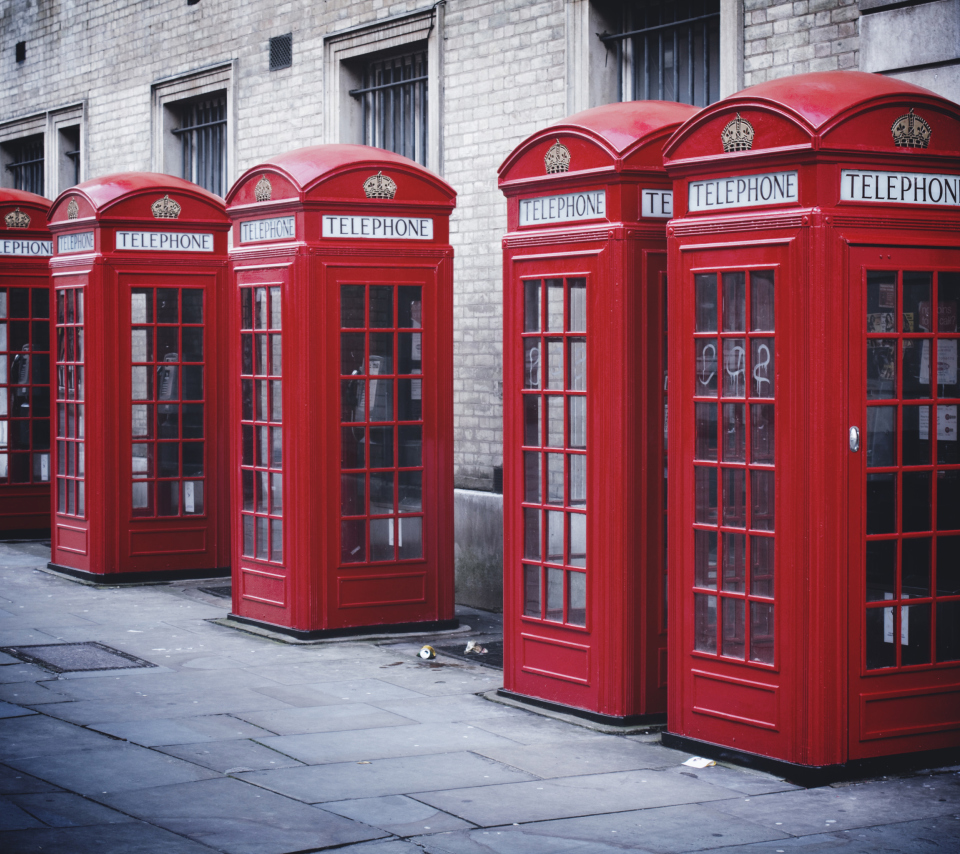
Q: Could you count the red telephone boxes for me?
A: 5